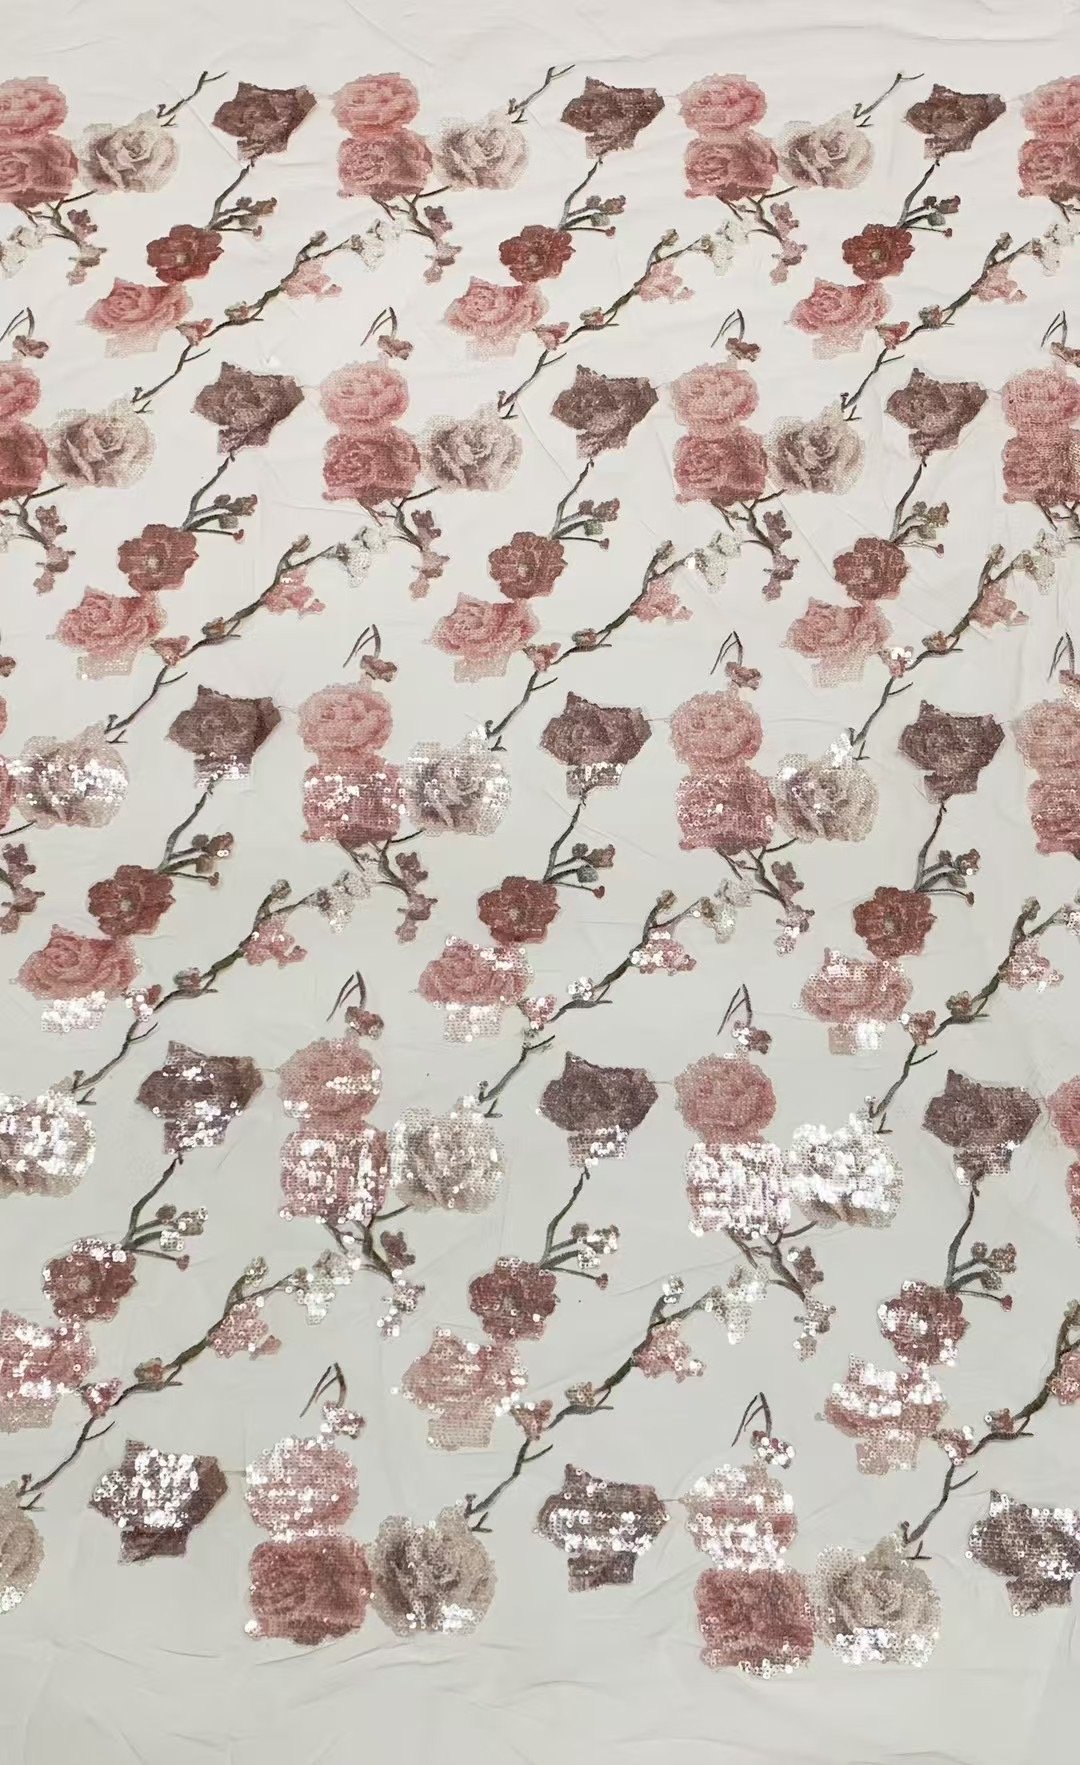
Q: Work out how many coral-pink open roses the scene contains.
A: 12